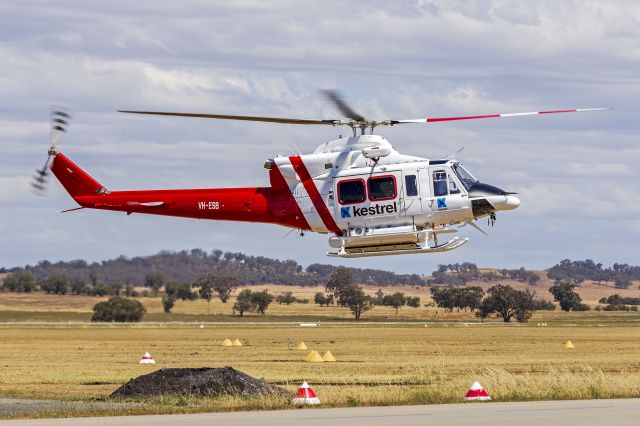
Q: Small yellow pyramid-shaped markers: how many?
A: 6